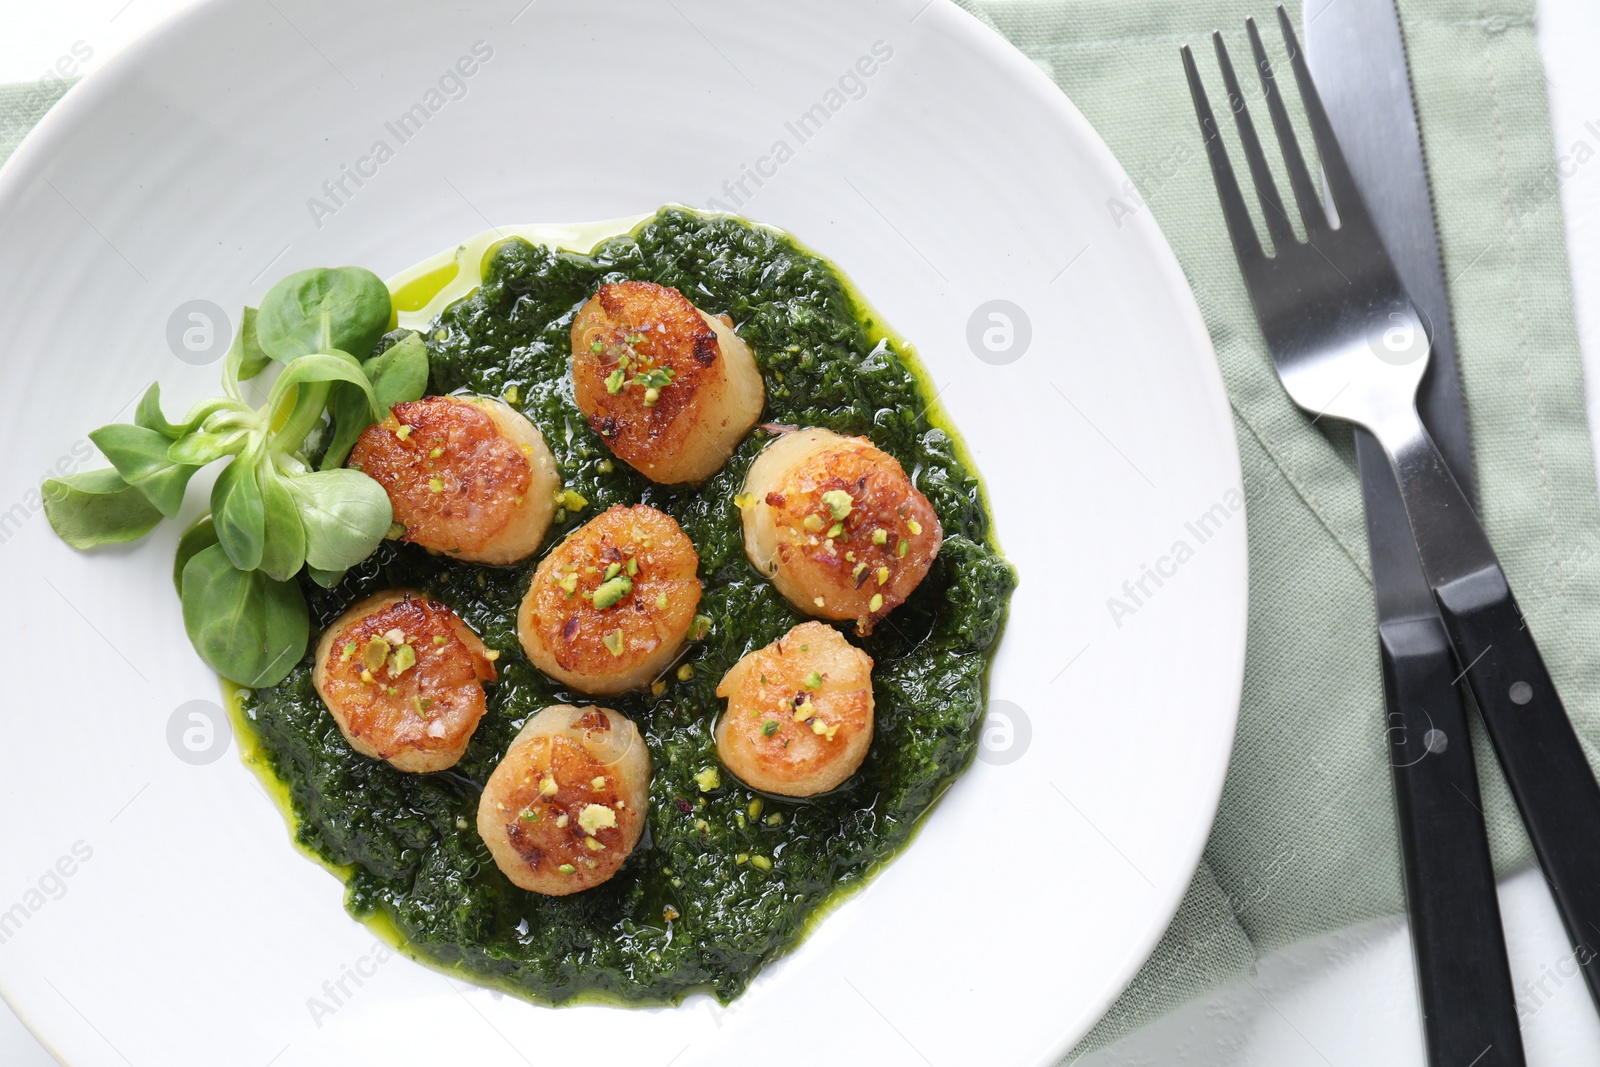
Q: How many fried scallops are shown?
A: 7